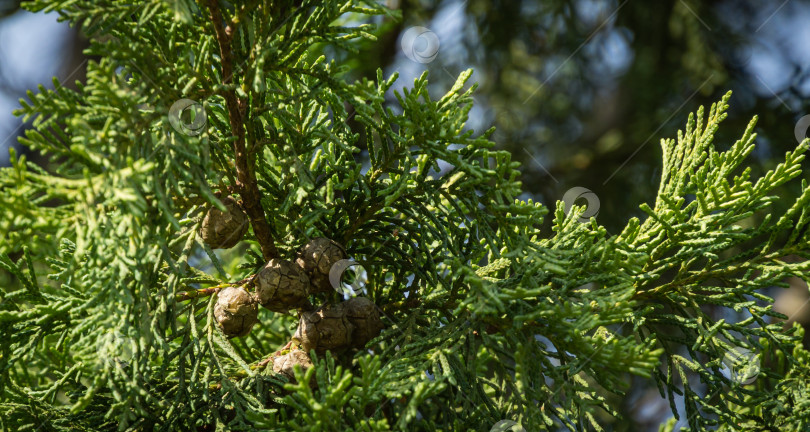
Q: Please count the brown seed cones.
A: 7